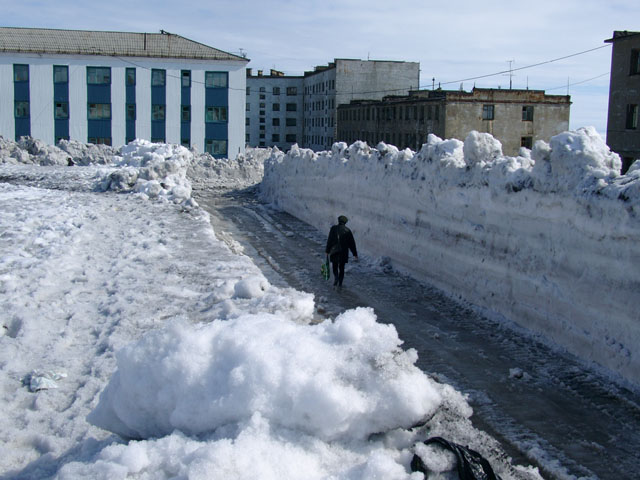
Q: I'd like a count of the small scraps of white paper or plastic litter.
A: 1